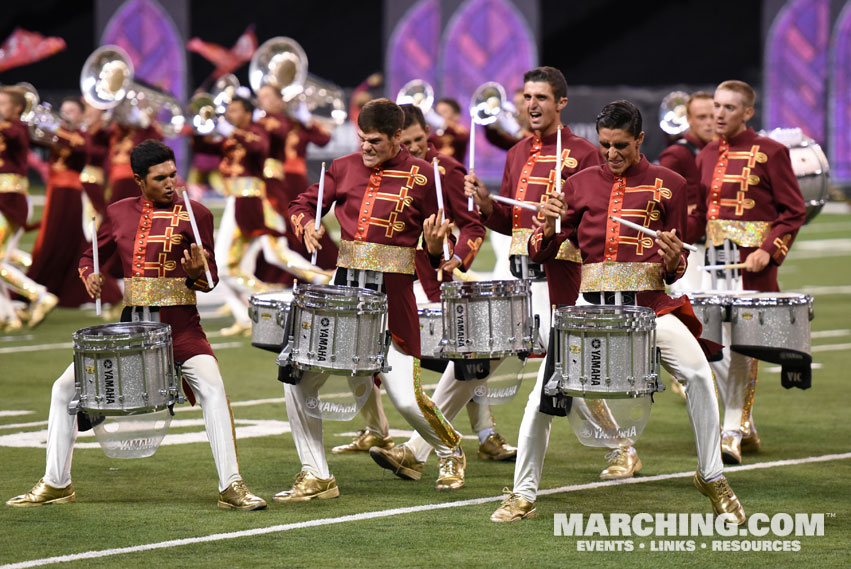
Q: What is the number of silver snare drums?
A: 4